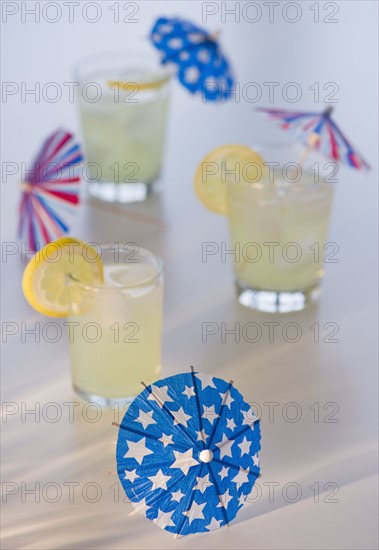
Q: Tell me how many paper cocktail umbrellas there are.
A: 4